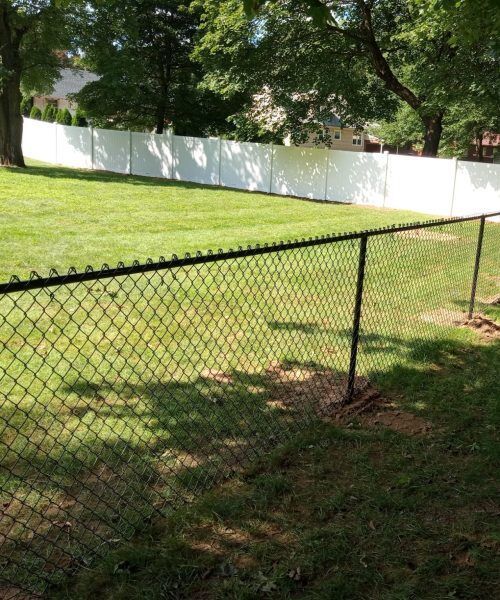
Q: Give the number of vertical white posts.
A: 9